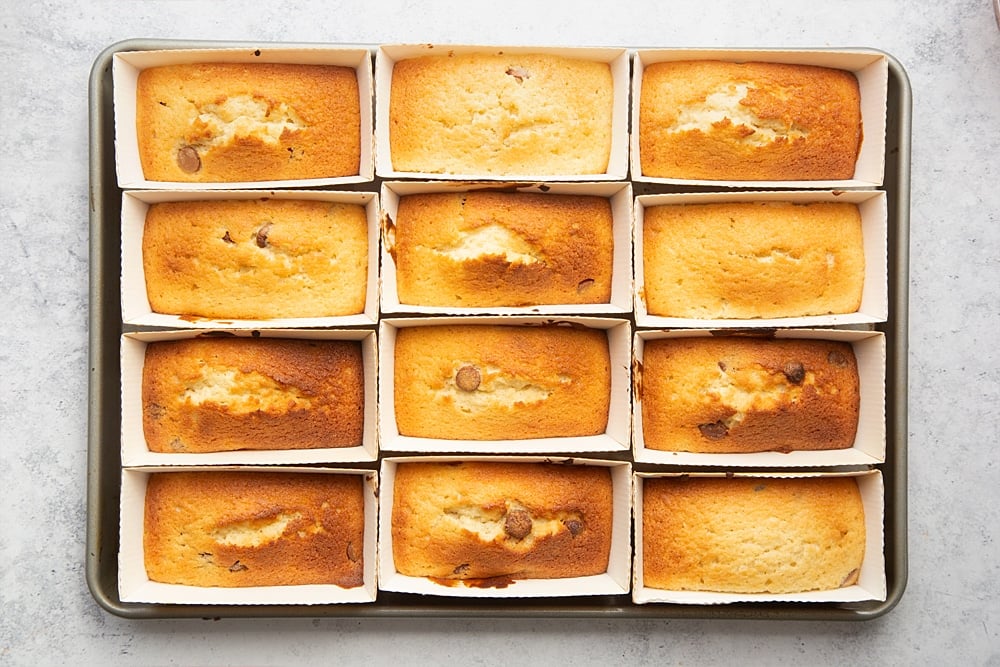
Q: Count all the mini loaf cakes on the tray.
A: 12